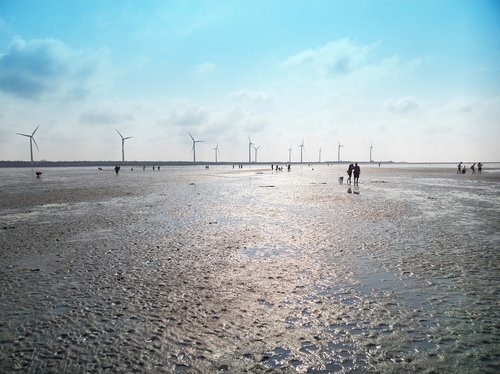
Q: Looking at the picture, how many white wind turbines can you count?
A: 11